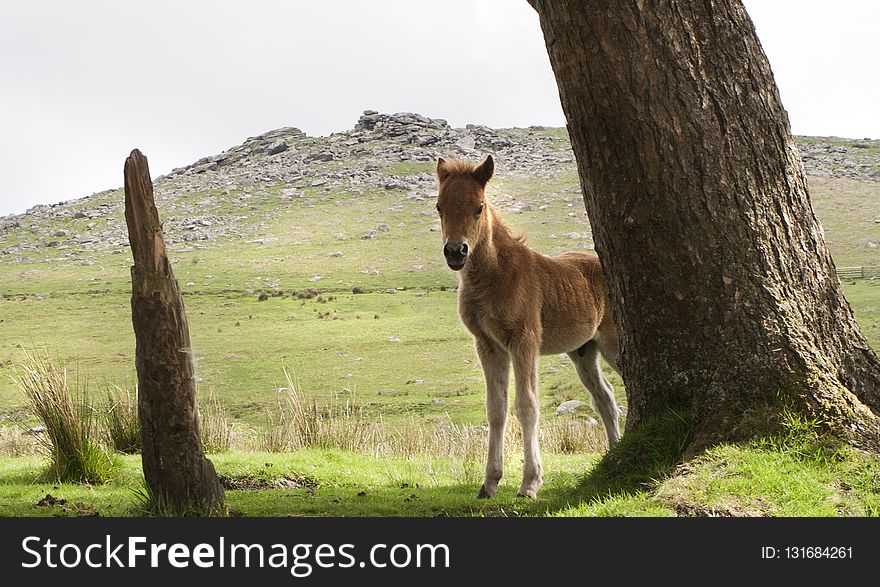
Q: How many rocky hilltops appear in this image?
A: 1